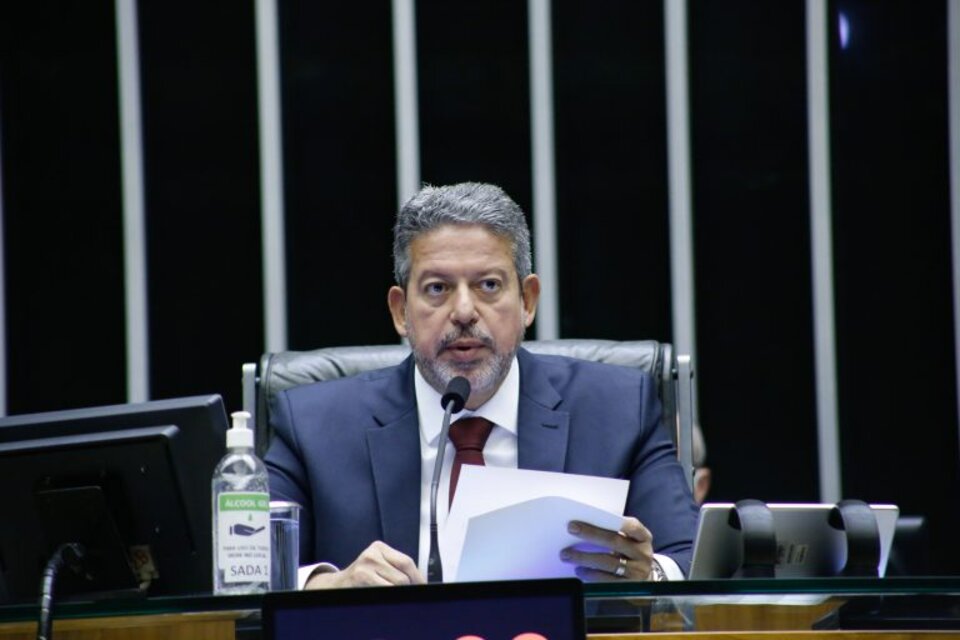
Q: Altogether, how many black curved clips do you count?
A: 2